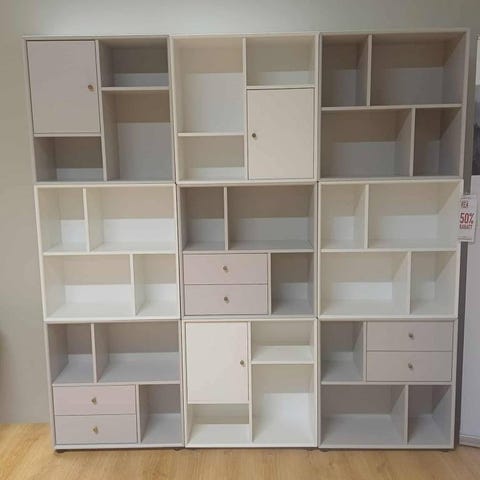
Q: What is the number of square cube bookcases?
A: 9